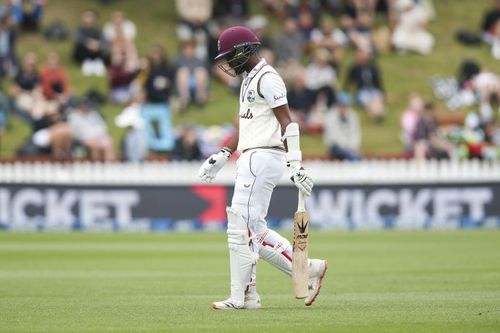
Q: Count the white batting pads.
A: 2